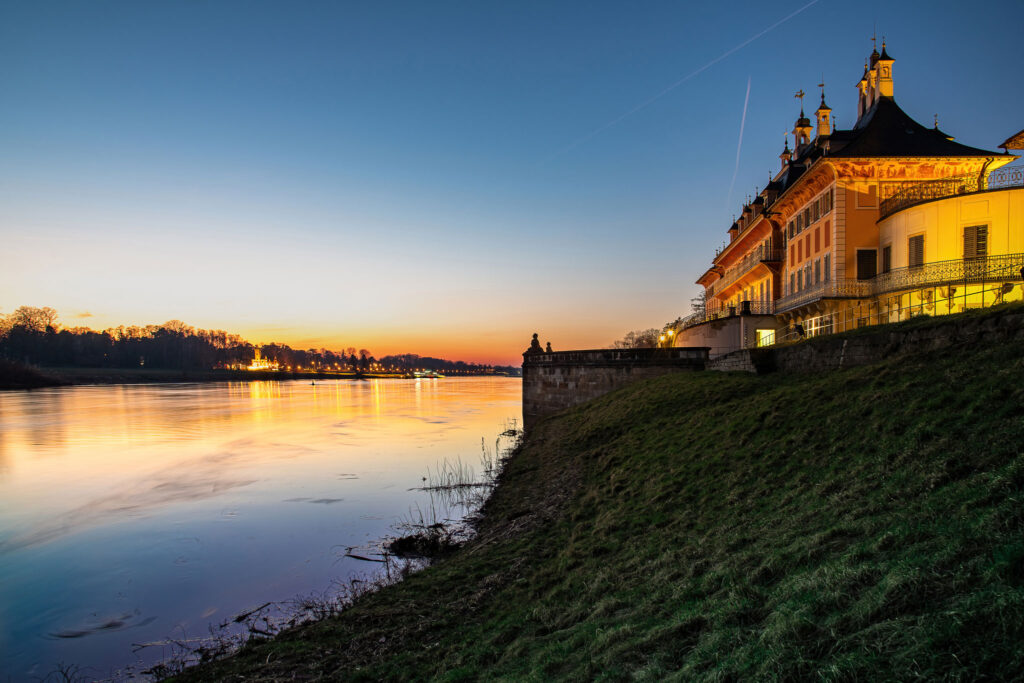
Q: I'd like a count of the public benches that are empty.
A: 0